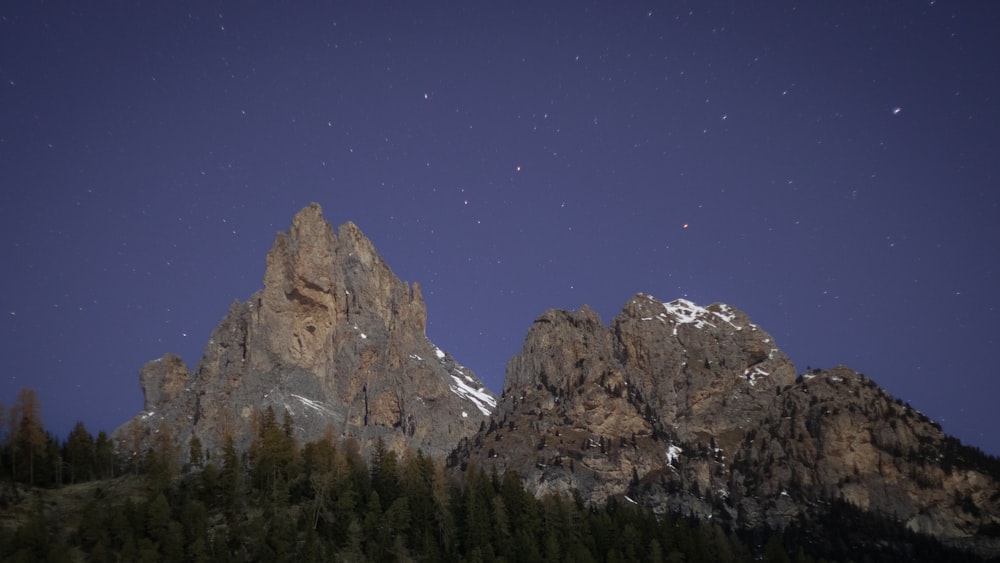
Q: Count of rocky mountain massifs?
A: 2